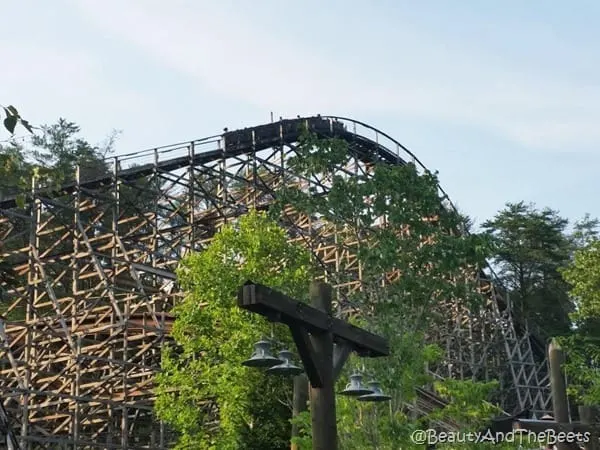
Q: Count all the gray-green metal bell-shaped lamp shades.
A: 4